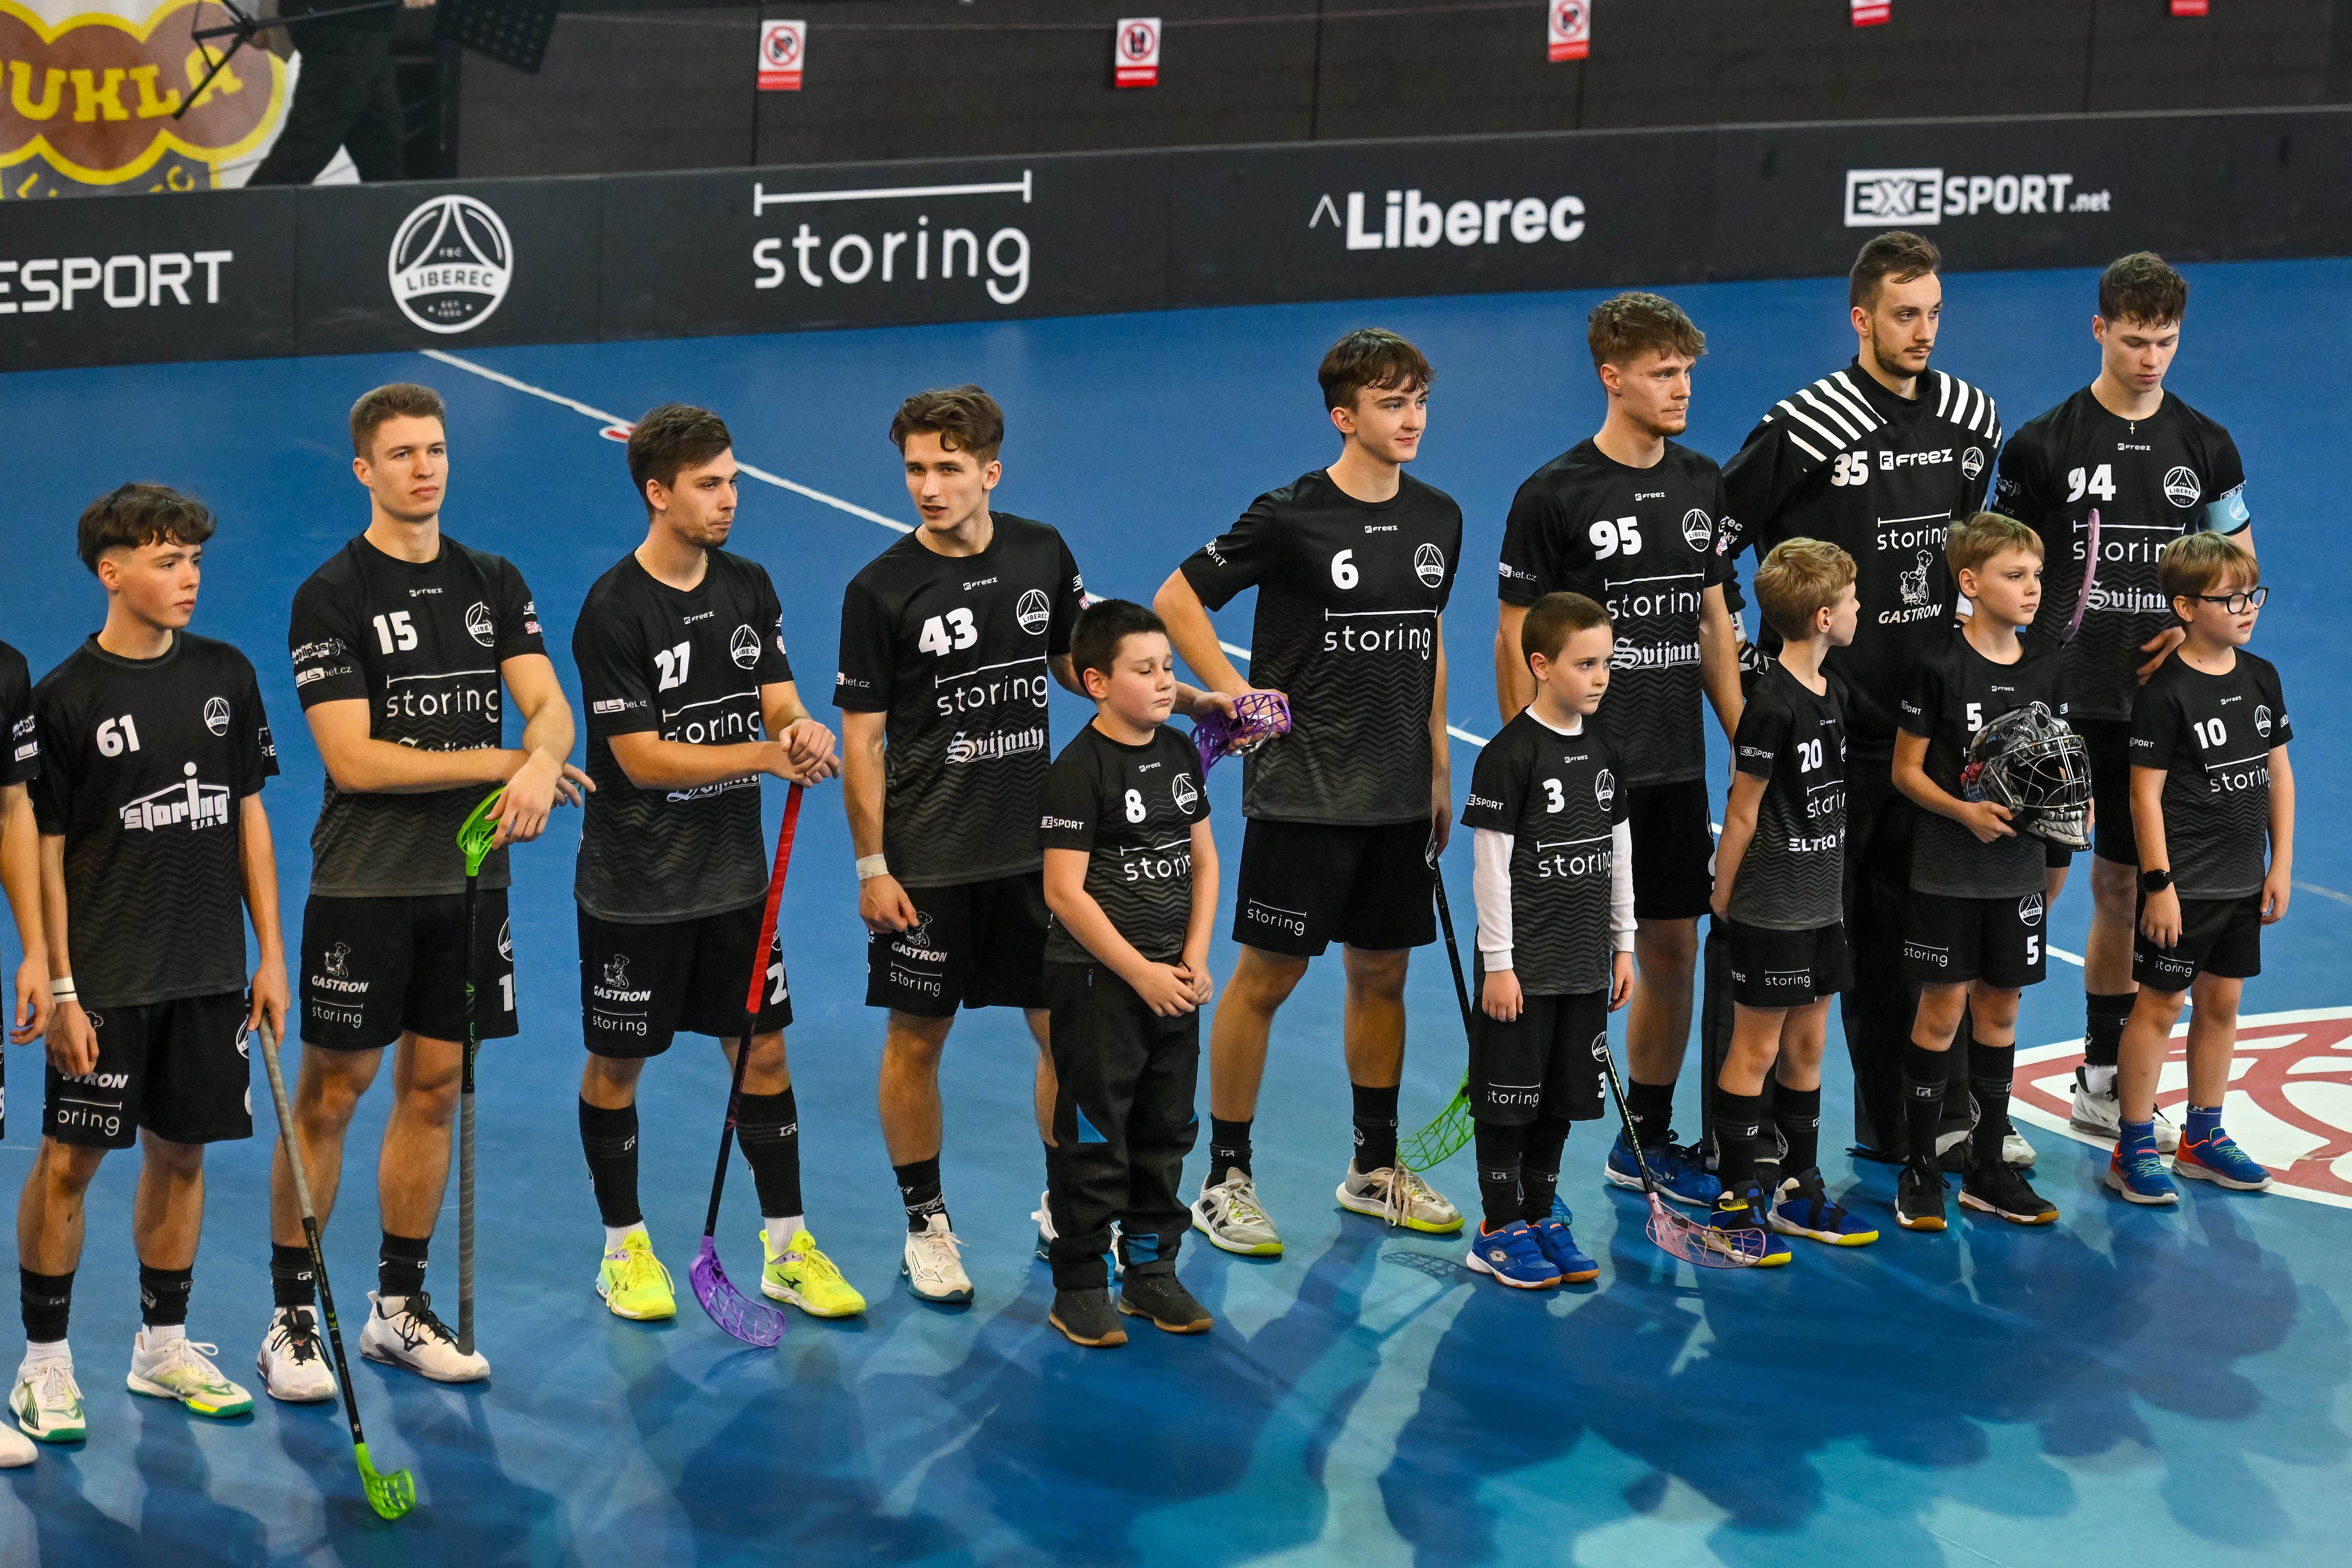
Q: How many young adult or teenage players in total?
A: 8